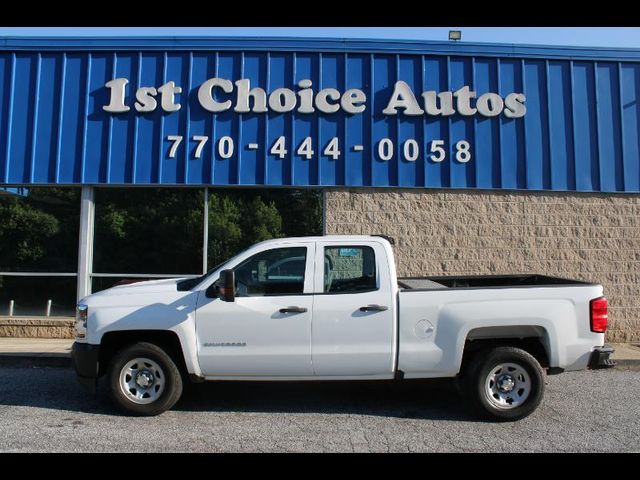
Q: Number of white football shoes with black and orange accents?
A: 0